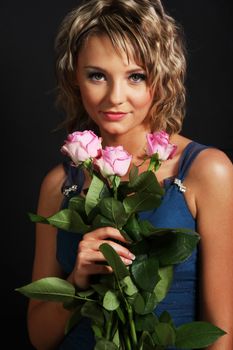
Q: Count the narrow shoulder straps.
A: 2